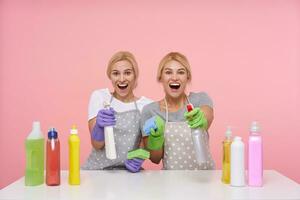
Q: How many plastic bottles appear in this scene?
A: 8